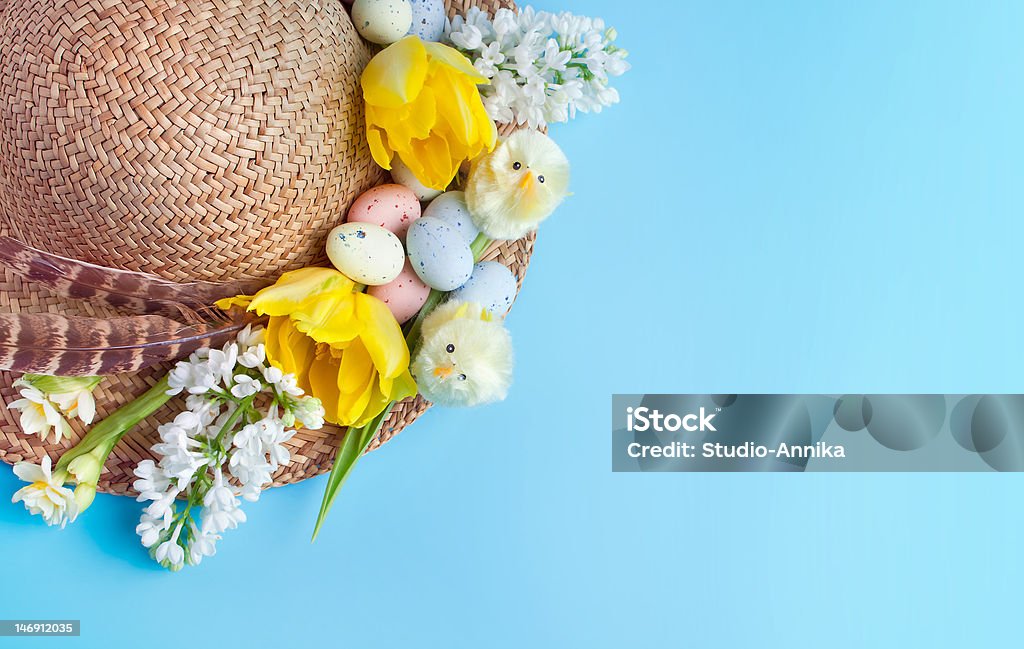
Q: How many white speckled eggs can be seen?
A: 3